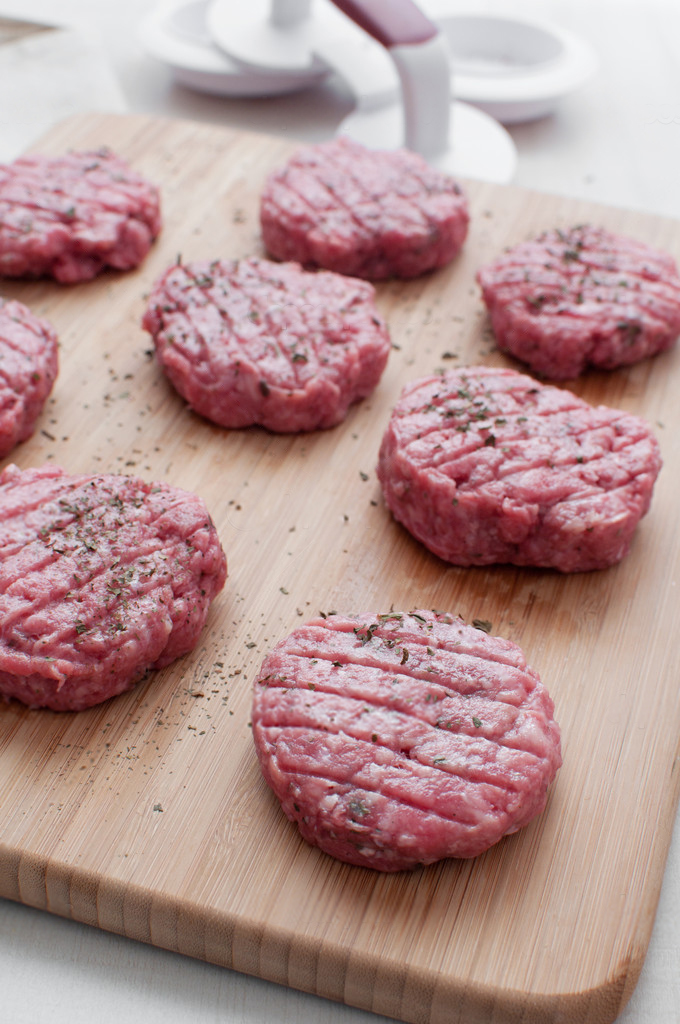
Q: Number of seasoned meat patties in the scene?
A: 8